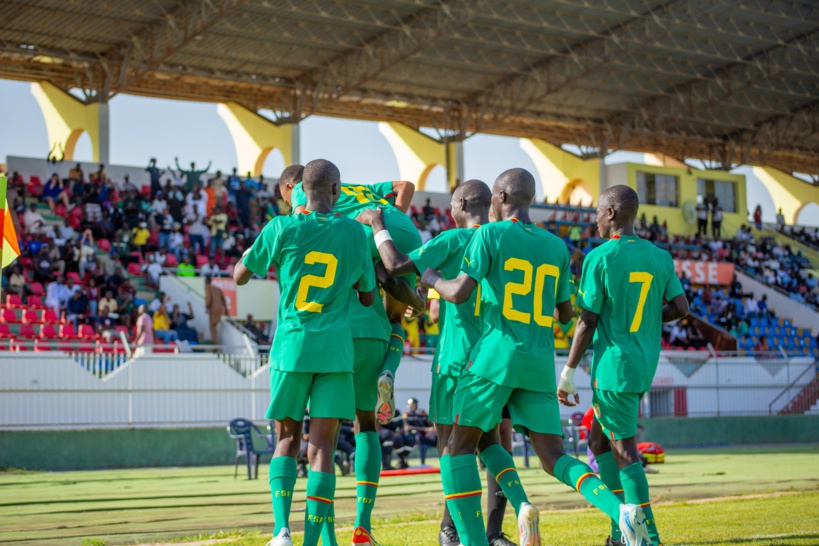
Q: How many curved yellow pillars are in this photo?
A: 5